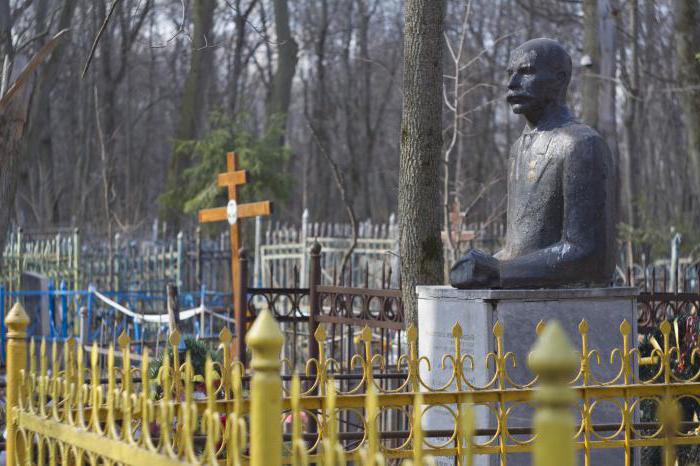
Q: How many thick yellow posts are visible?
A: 3